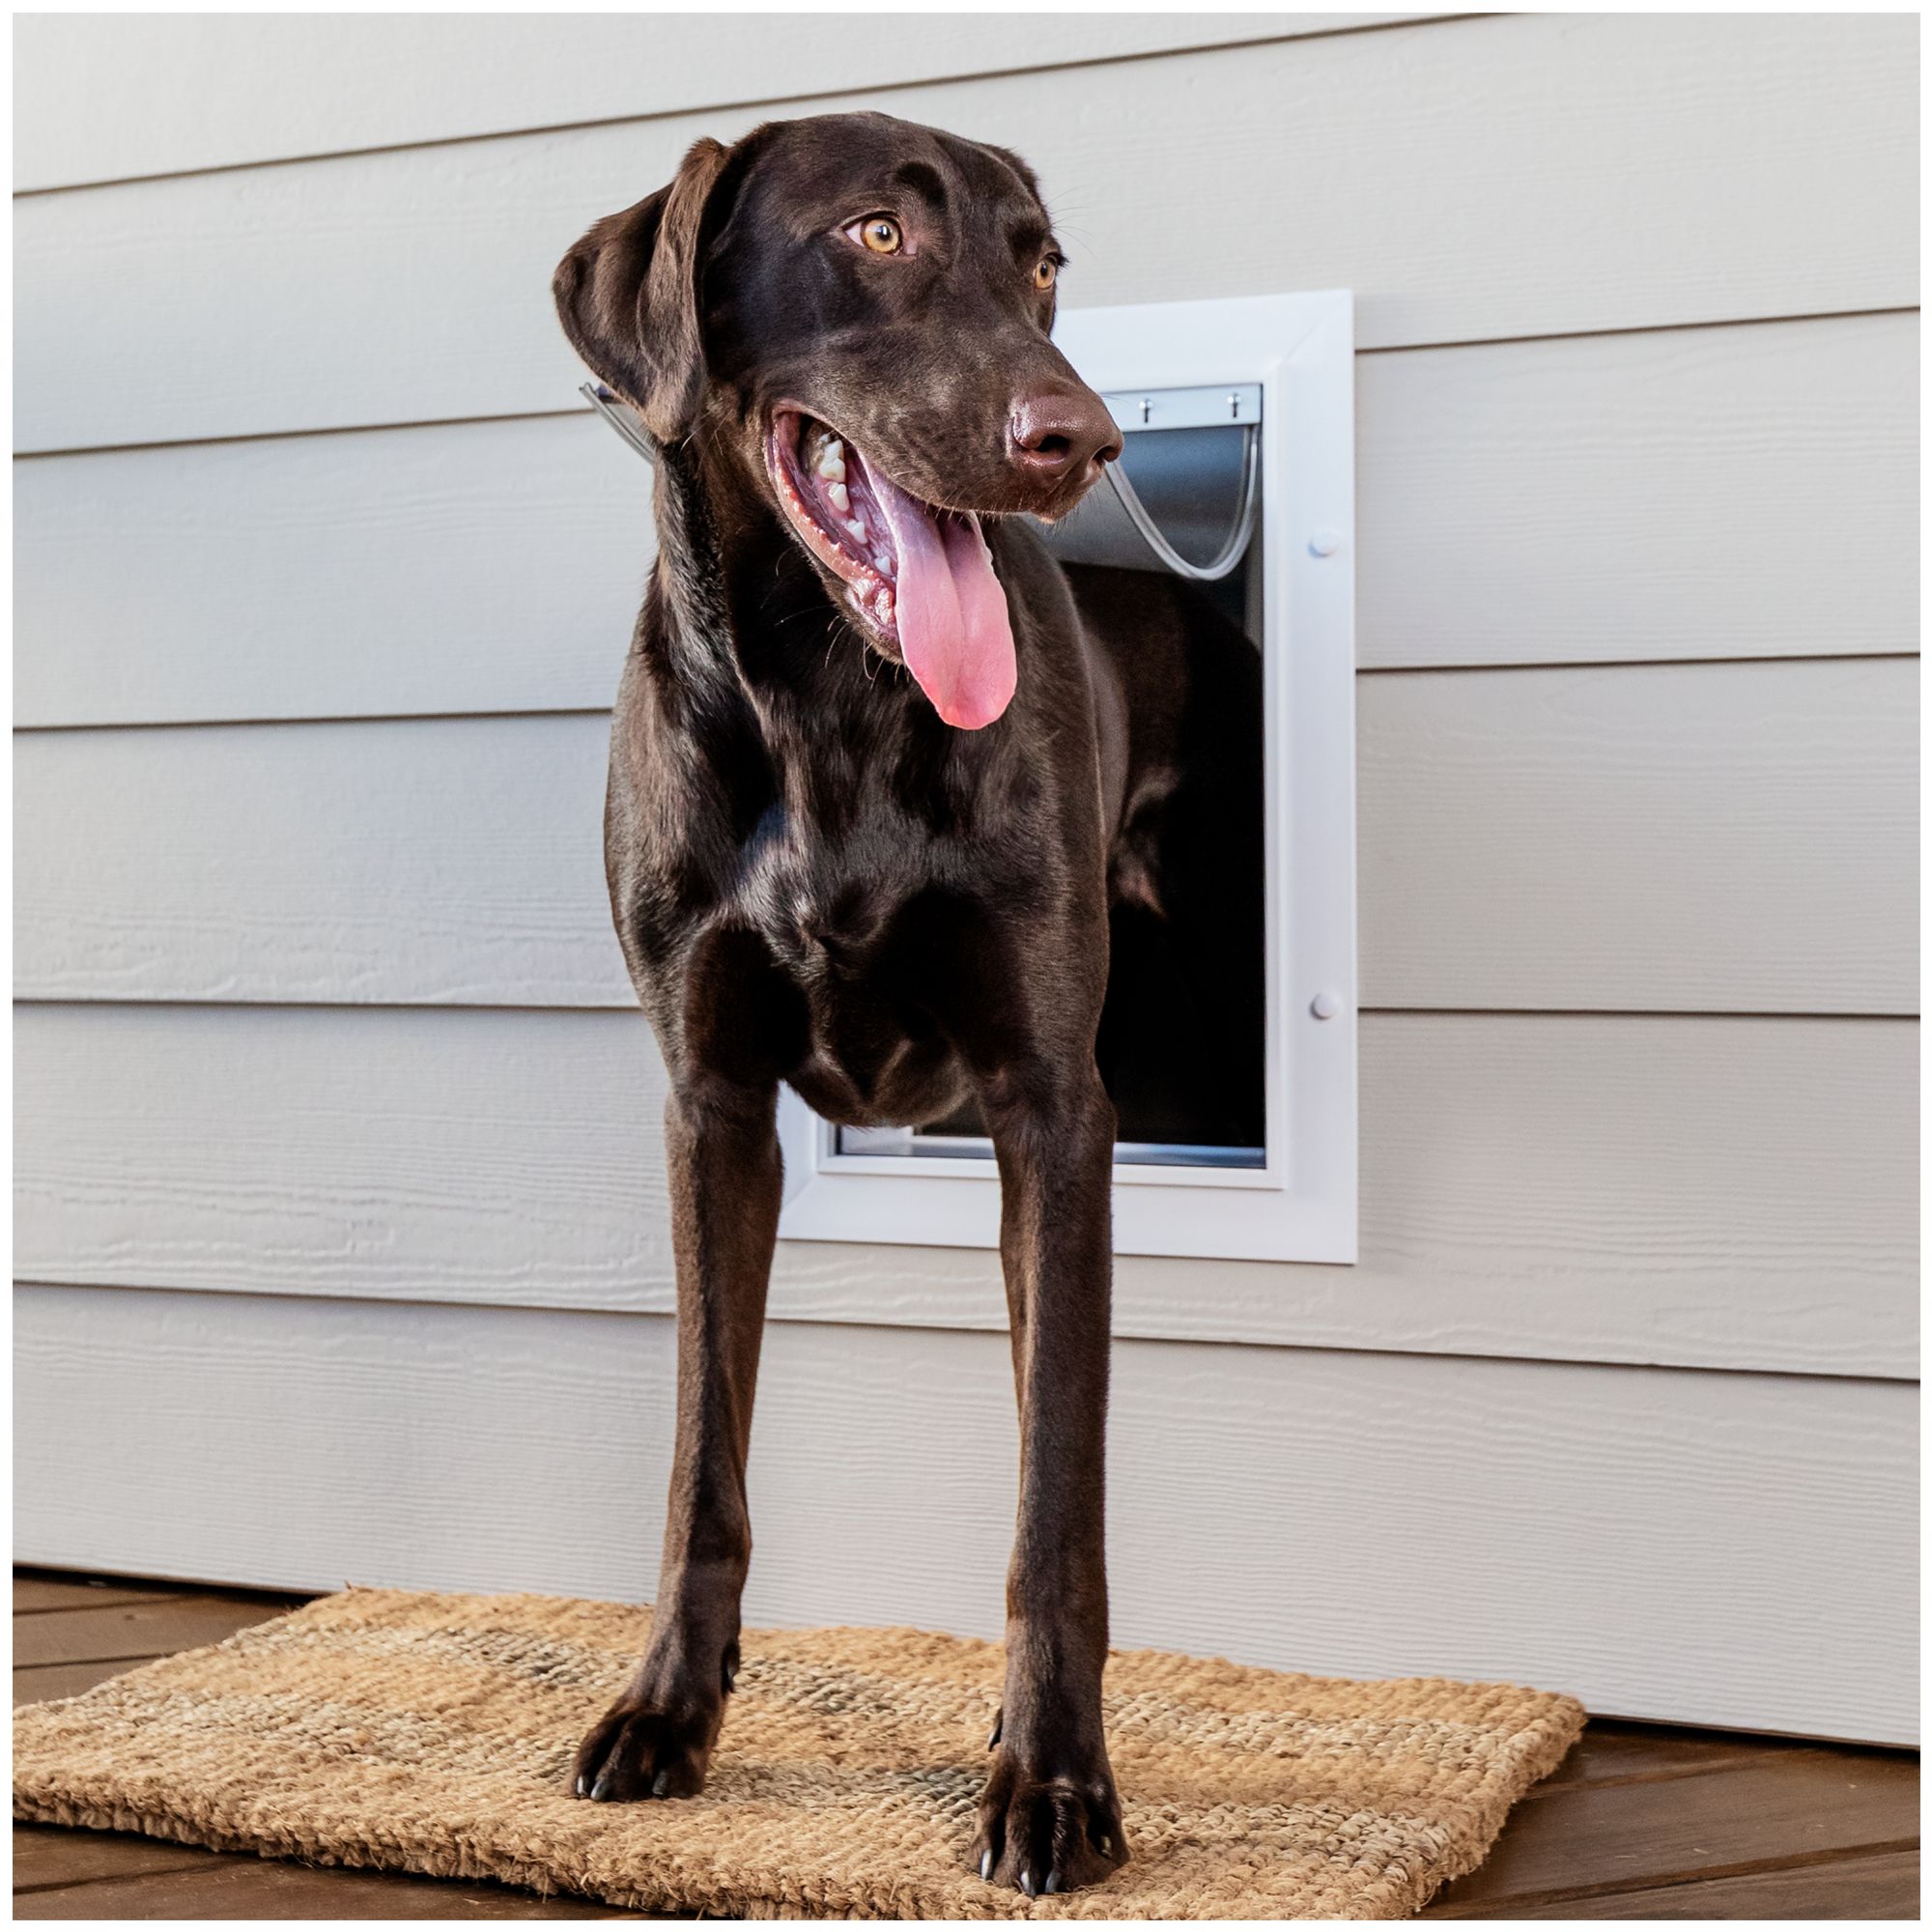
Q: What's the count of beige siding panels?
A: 6